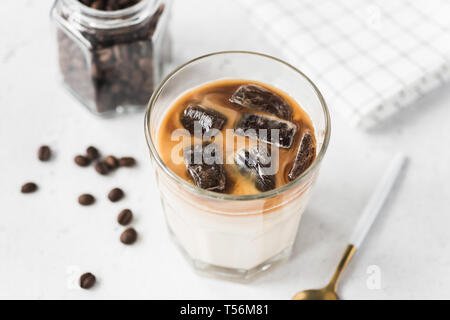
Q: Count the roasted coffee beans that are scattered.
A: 12